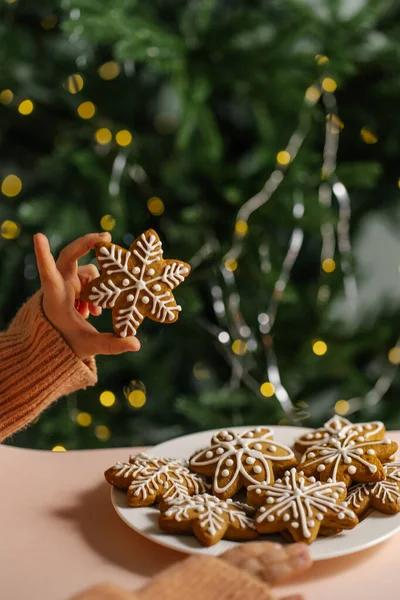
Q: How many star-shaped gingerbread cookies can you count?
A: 8